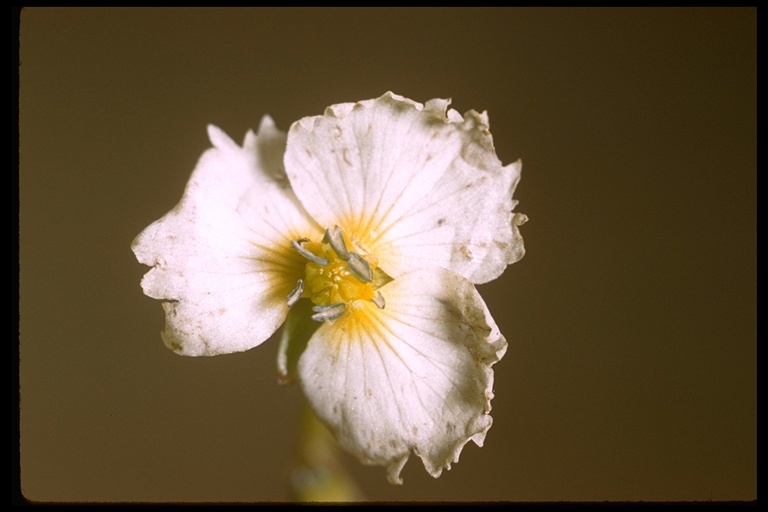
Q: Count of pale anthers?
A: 6